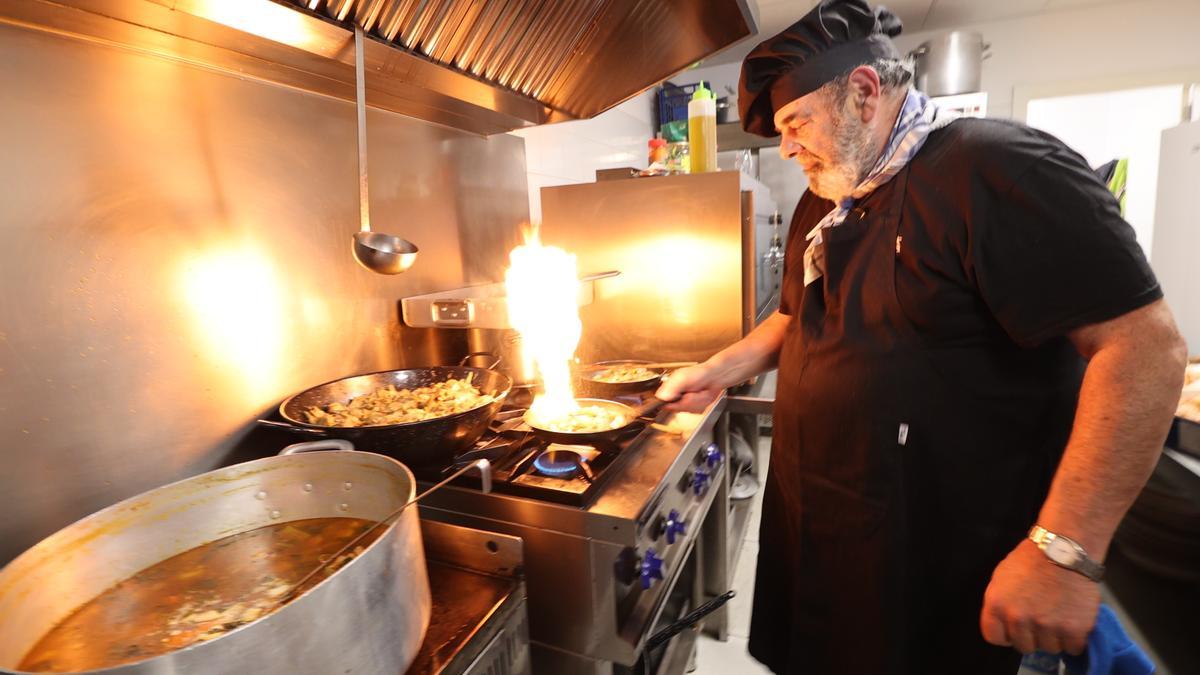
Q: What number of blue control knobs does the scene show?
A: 4